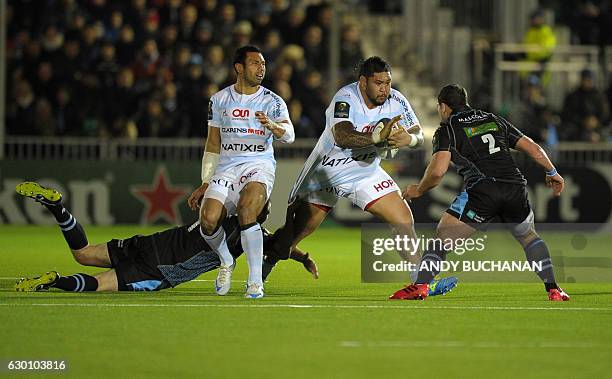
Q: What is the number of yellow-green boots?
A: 2